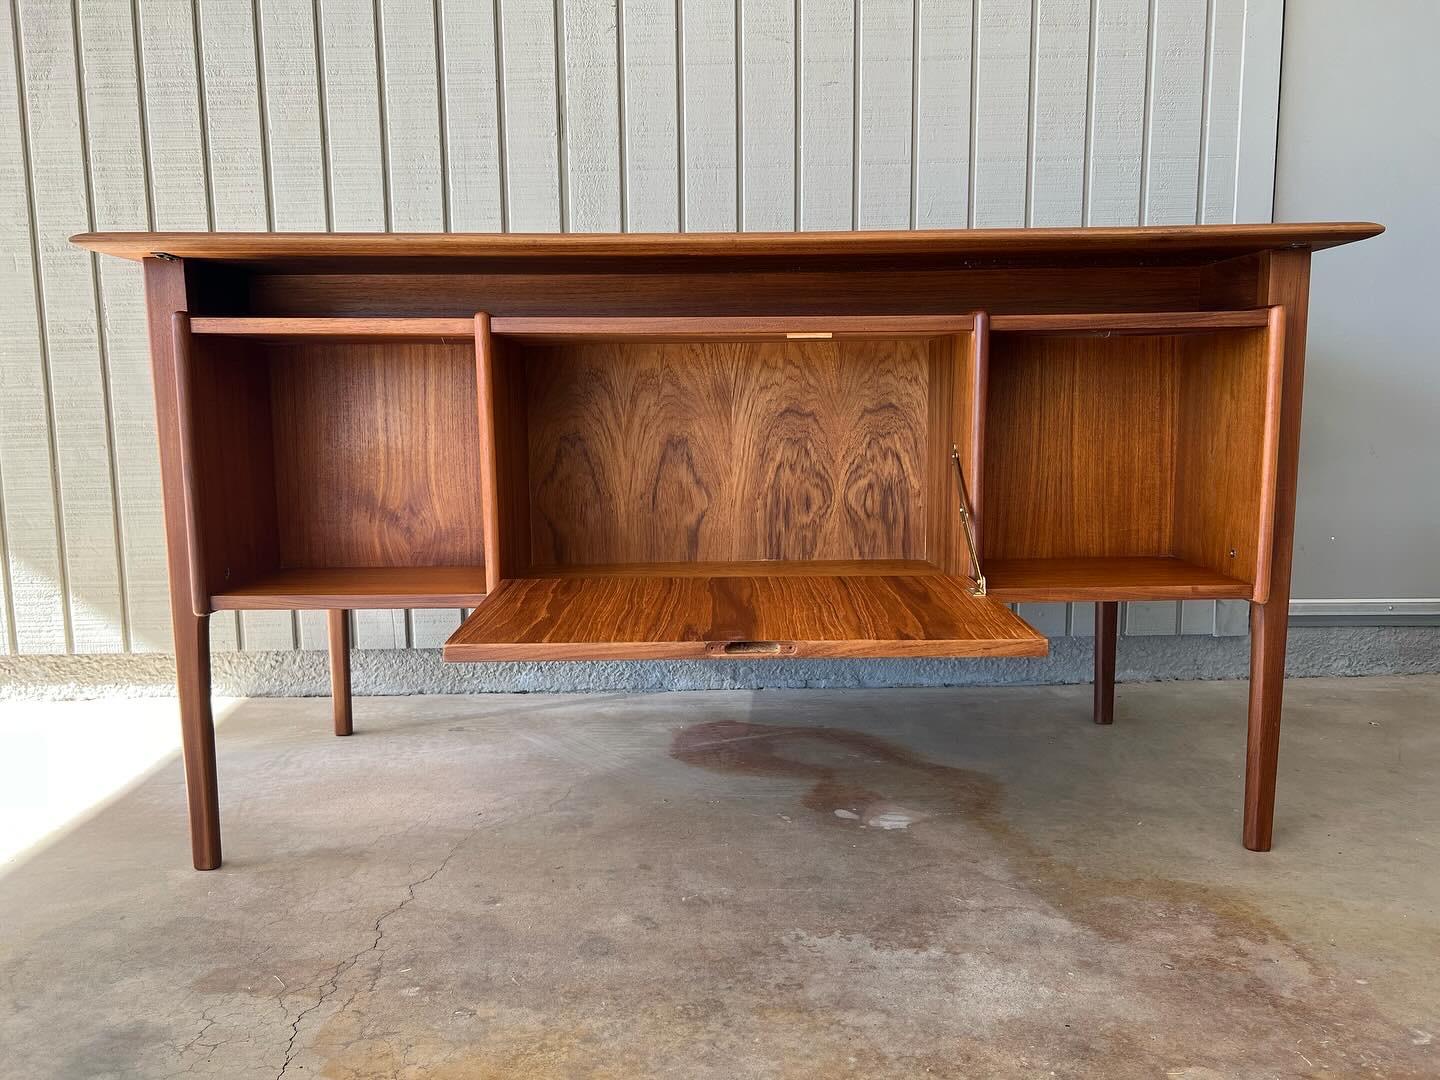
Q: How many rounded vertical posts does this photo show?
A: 4